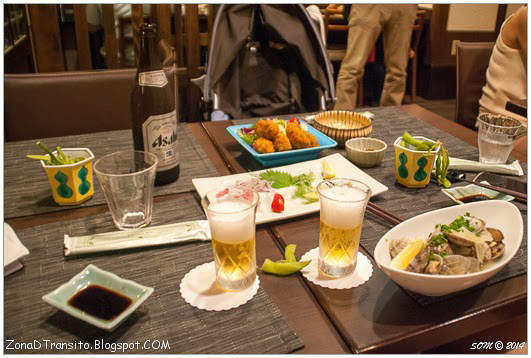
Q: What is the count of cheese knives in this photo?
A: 0